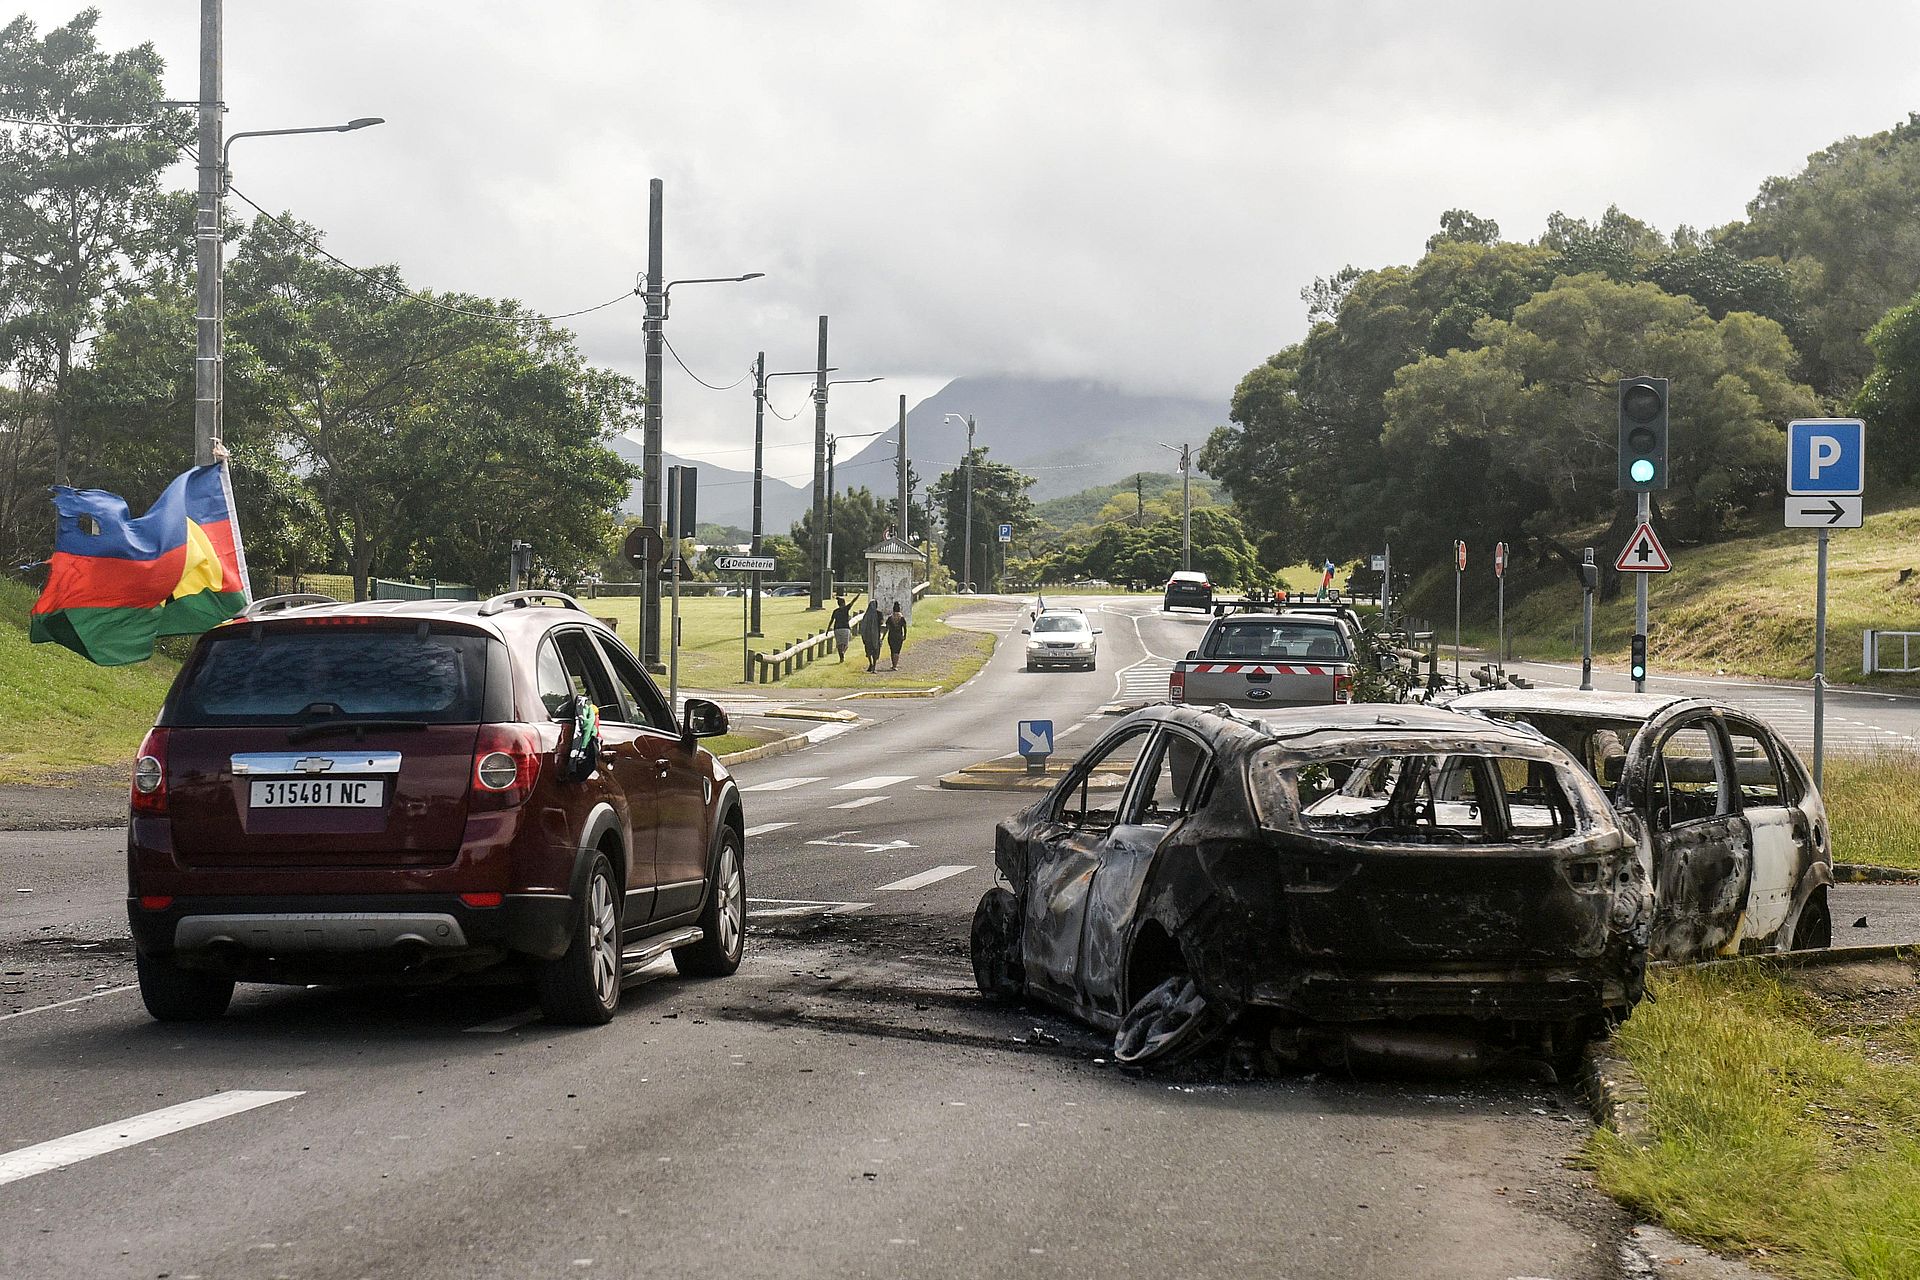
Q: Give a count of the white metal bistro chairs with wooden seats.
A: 0